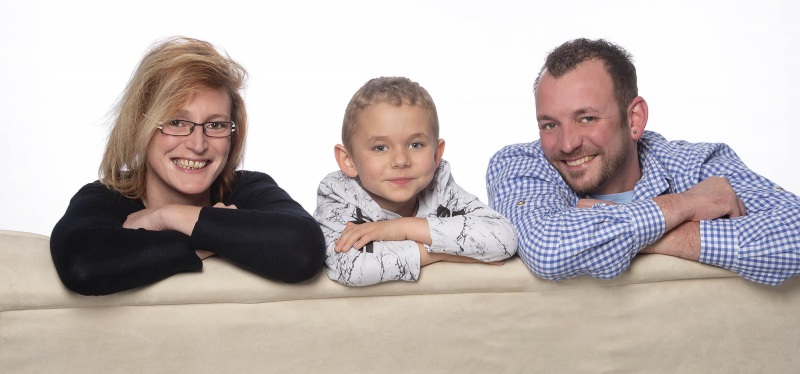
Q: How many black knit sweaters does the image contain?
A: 1